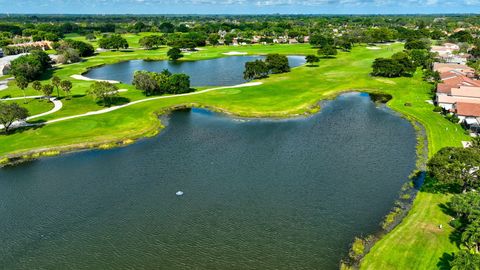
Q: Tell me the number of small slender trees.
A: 5